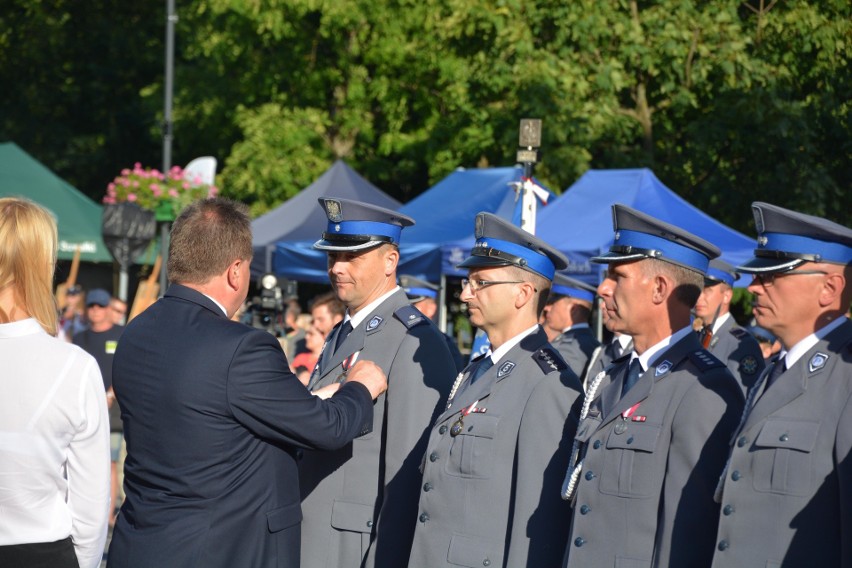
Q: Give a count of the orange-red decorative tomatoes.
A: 0